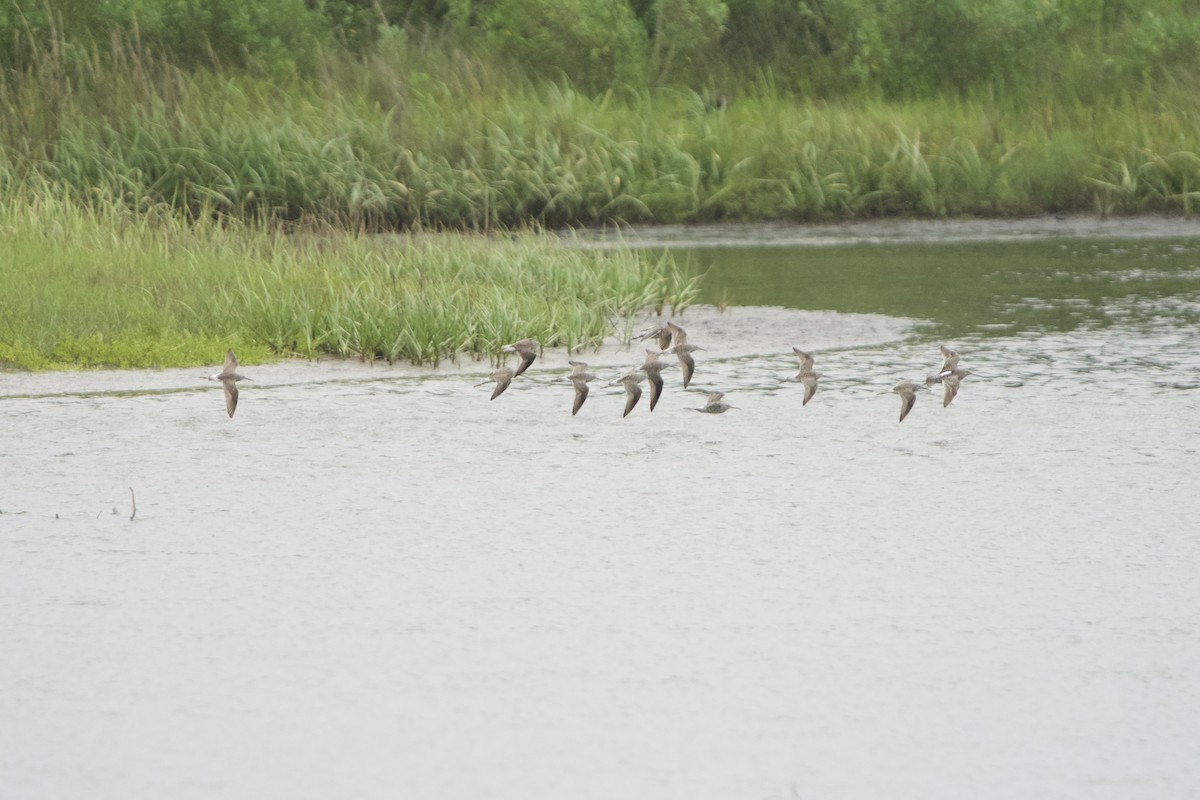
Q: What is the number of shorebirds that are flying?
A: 12